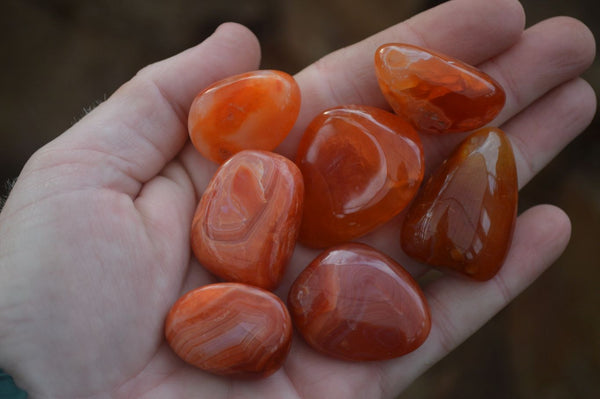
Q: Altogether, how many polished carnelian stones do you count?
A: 7